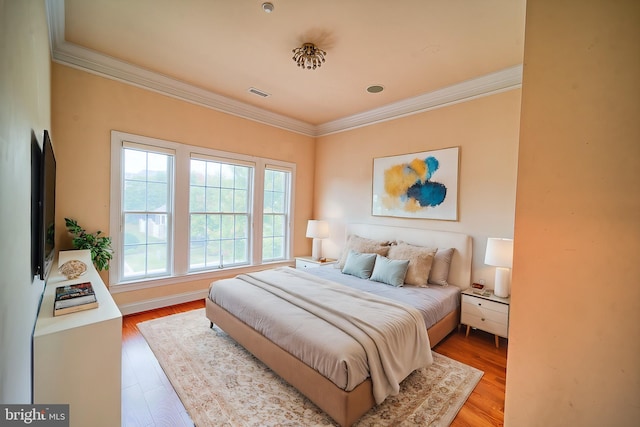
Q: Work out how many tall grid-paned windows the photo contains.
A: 3